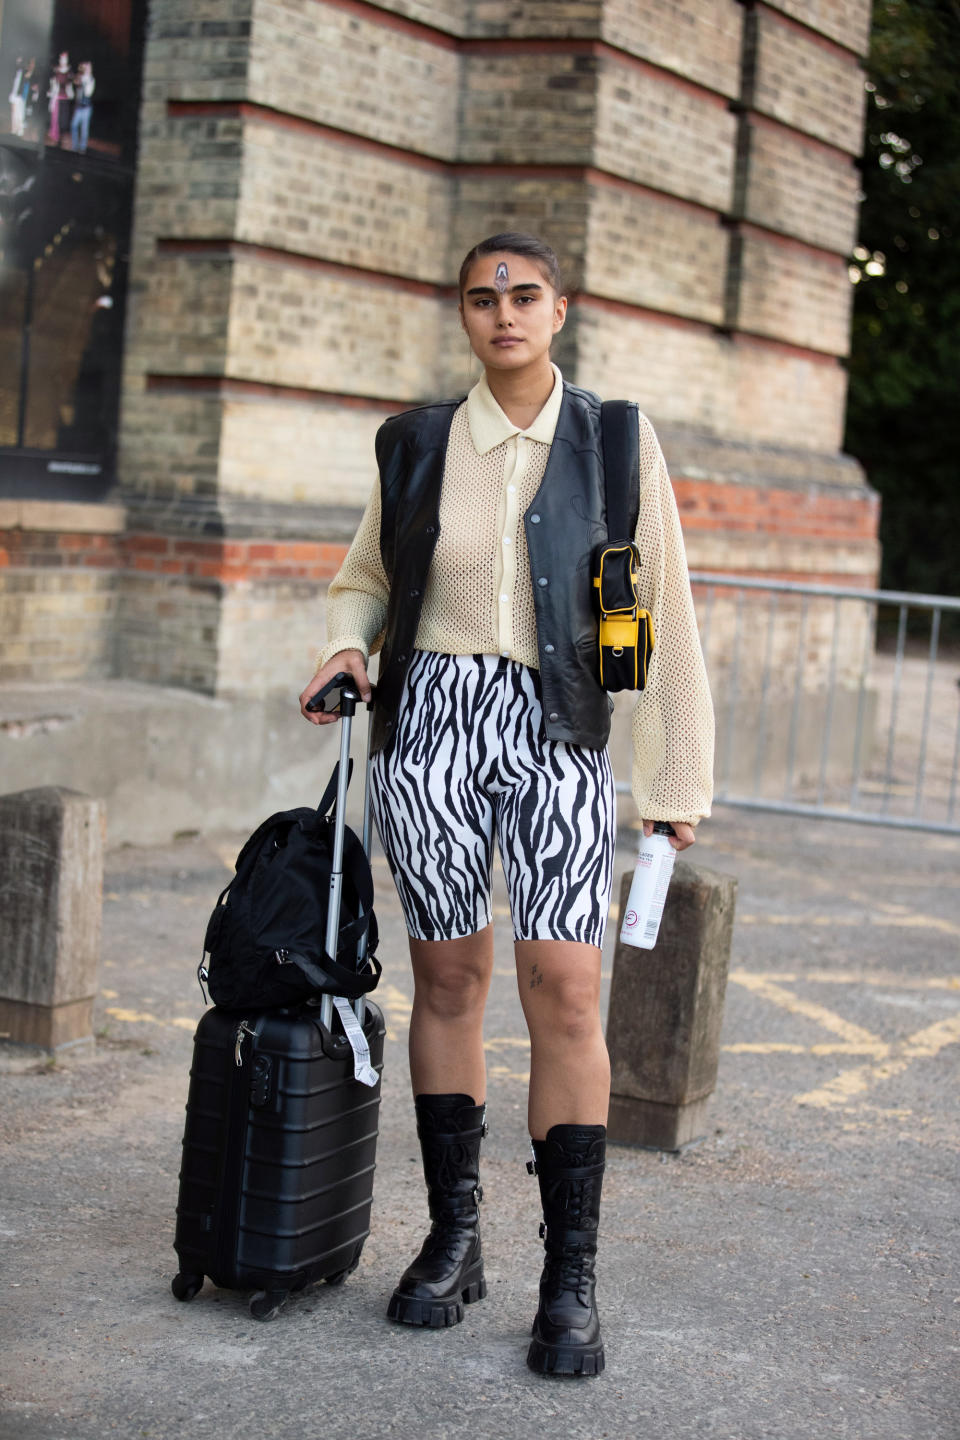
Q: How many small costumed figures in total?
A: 3